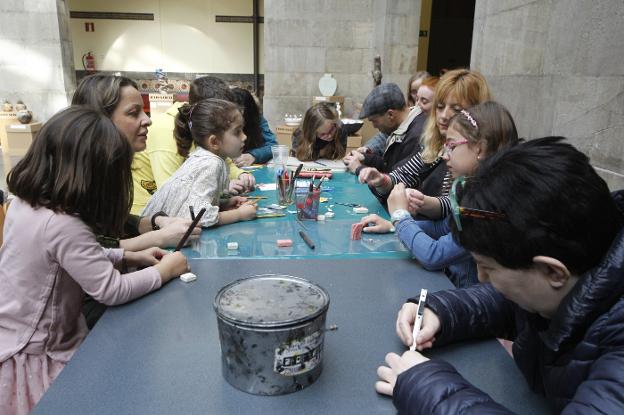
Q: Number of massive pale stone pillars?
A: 3